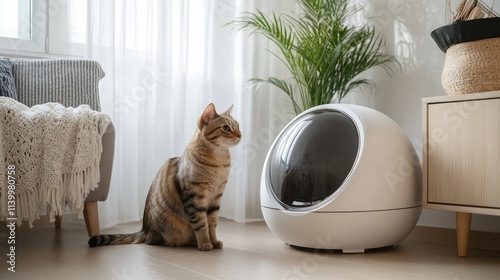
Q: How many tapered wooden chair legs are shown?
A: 2